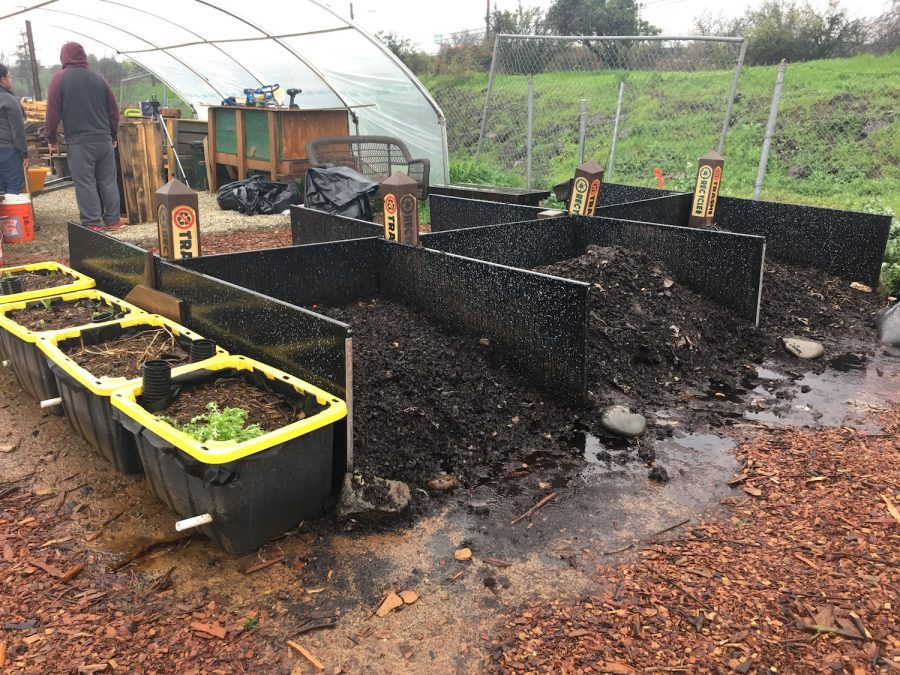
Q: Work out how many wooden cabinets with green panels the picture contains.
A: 1